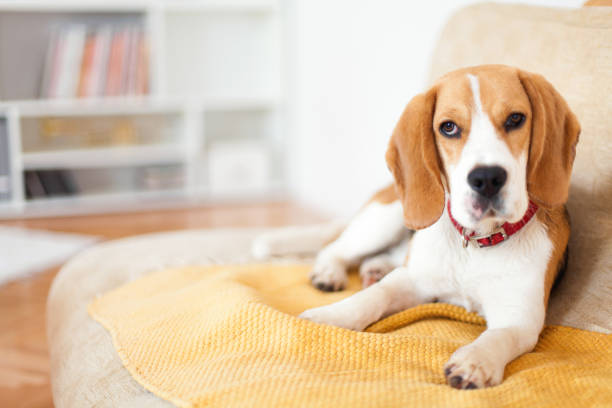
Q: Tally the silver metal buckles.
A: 1